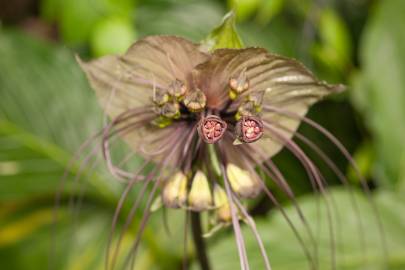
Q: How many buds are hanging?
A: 4